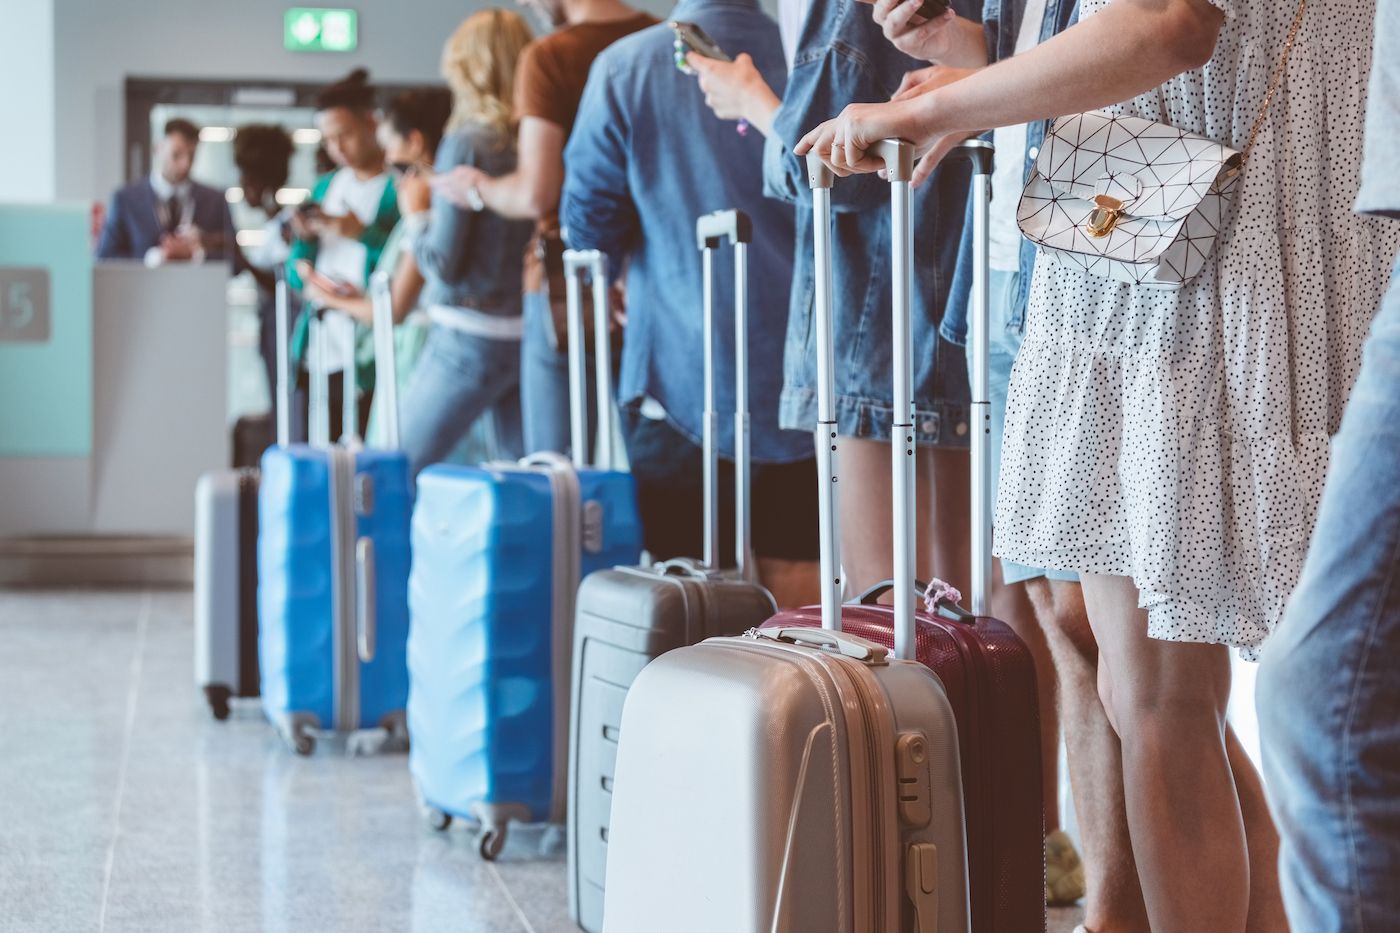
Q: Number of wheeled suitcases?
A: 6